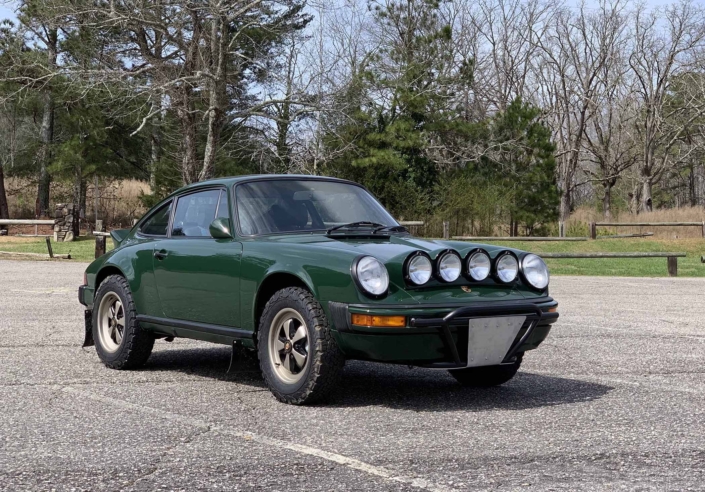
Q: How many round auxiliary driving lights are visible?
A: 4